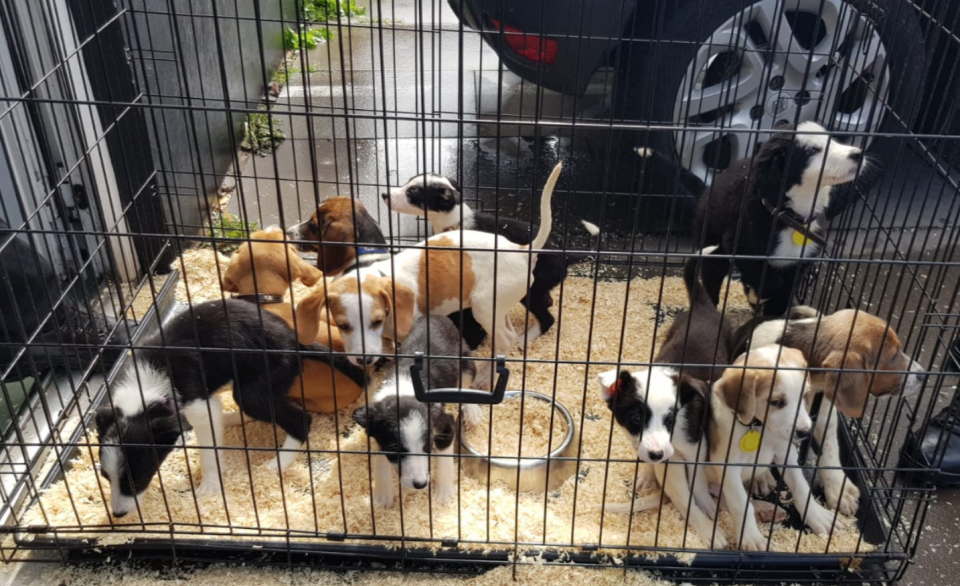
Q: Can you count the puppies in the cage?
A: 10